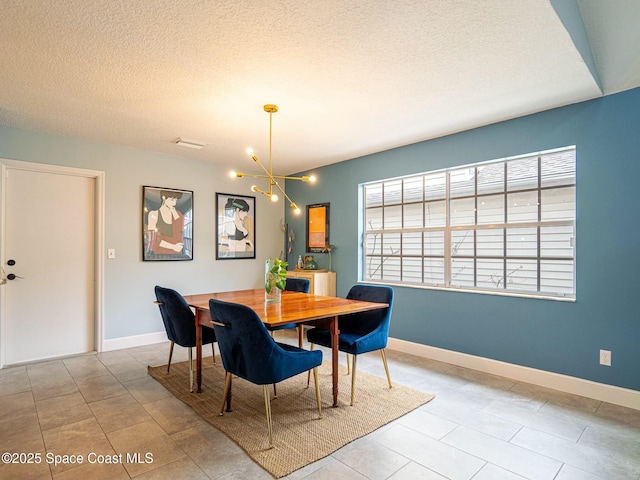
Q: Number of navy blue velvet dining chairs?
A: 4